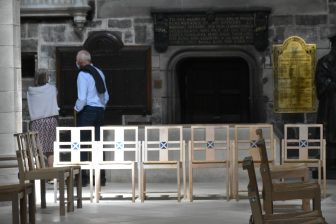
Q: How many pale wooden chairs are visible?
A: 6